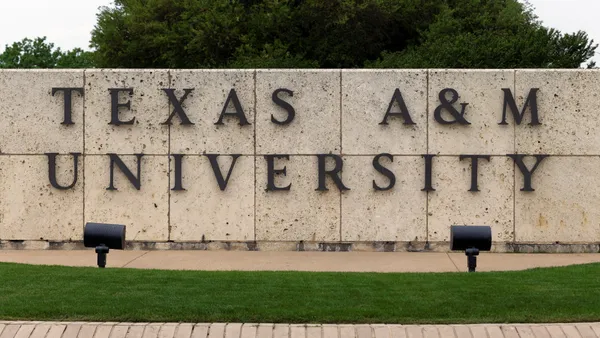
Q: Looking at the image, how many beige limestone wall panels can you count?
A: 14